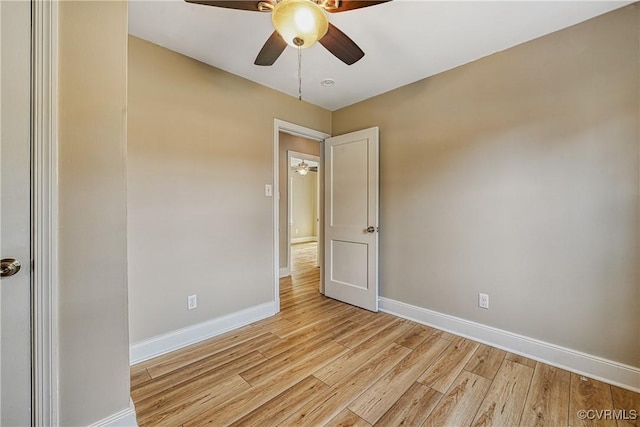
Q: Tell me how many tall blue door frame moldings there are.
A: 0